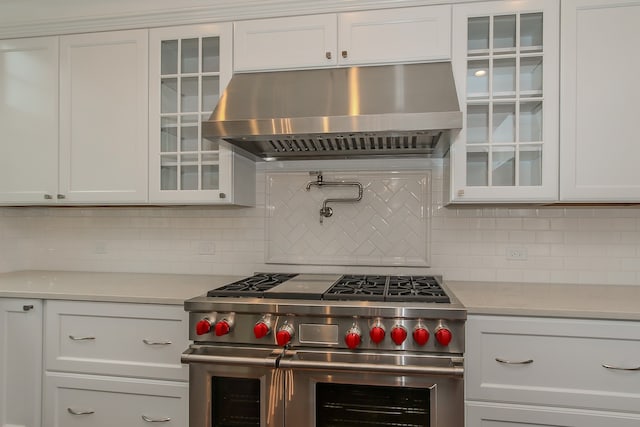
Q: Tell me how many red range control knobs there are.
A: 9